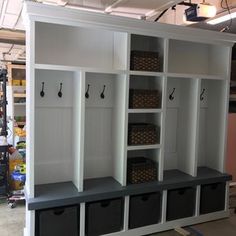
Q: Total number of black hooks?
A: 6